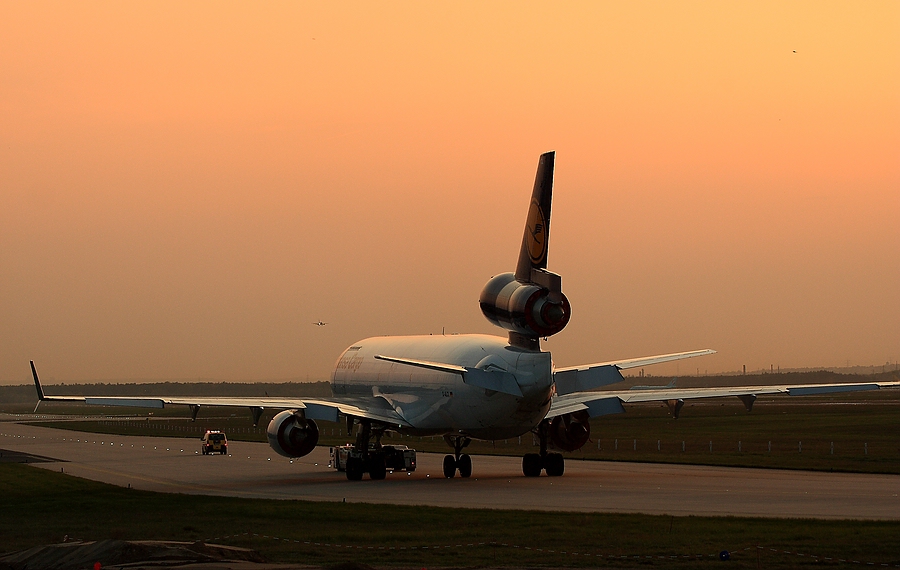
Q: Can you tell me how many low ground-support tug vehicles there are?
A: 1